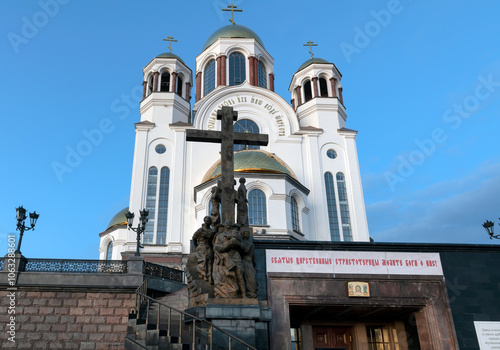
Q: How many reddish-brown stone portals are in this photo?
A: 1